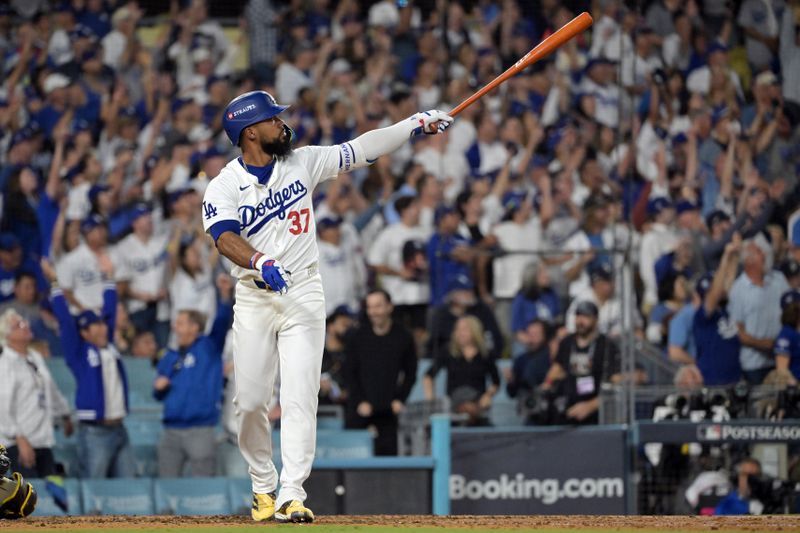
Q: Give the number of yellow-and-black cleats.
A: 2